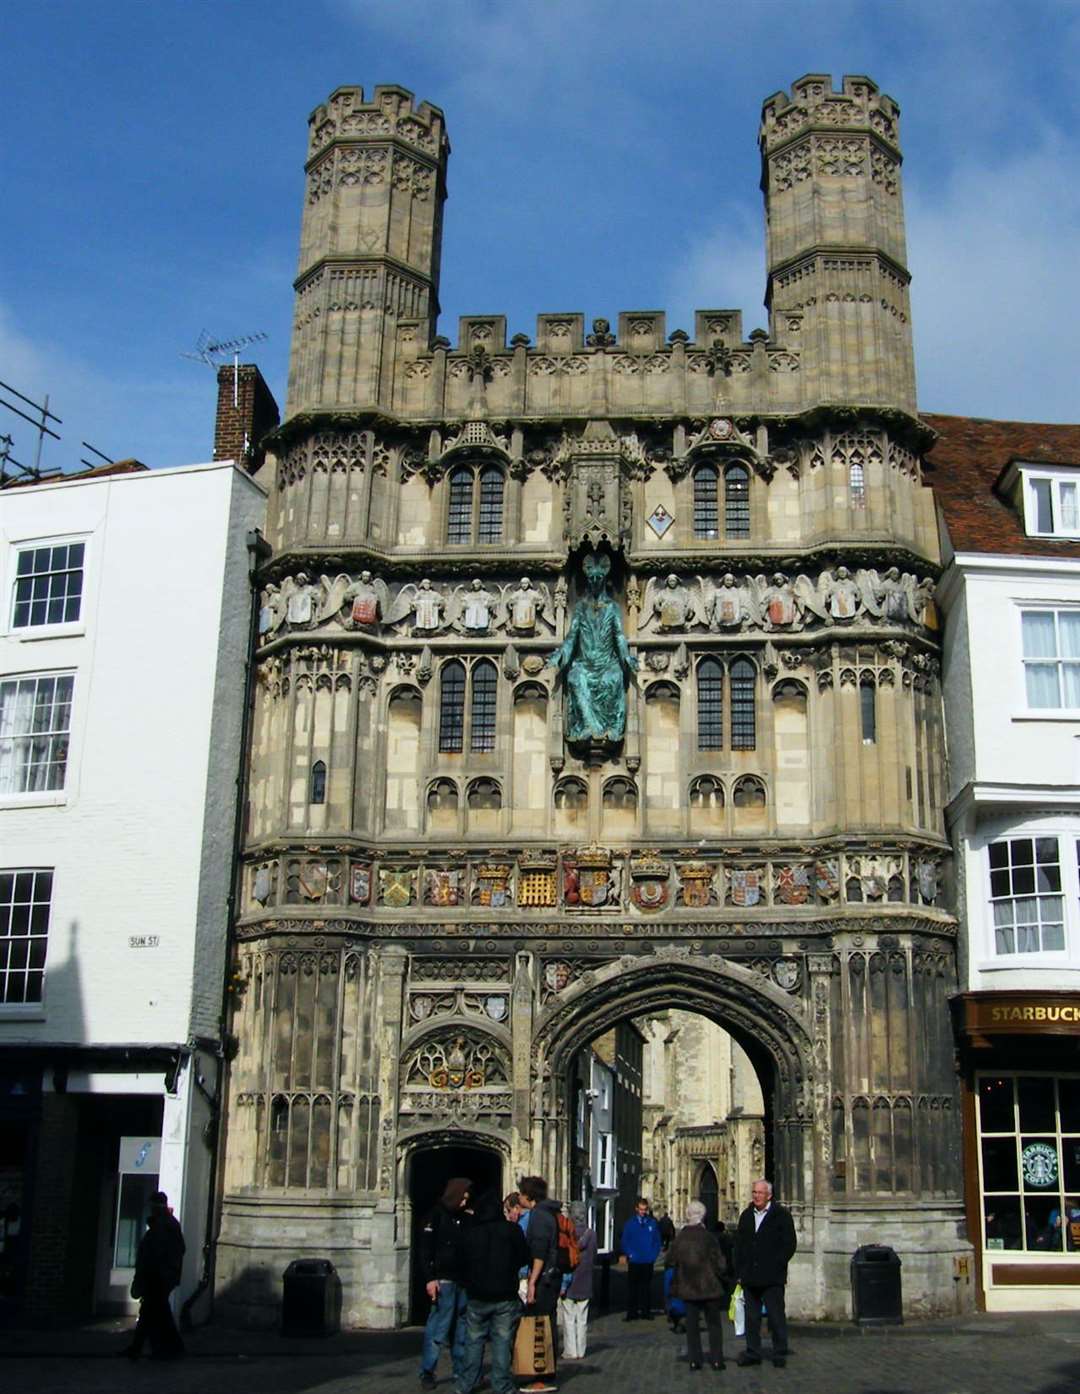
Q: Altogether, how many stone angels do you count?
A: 12